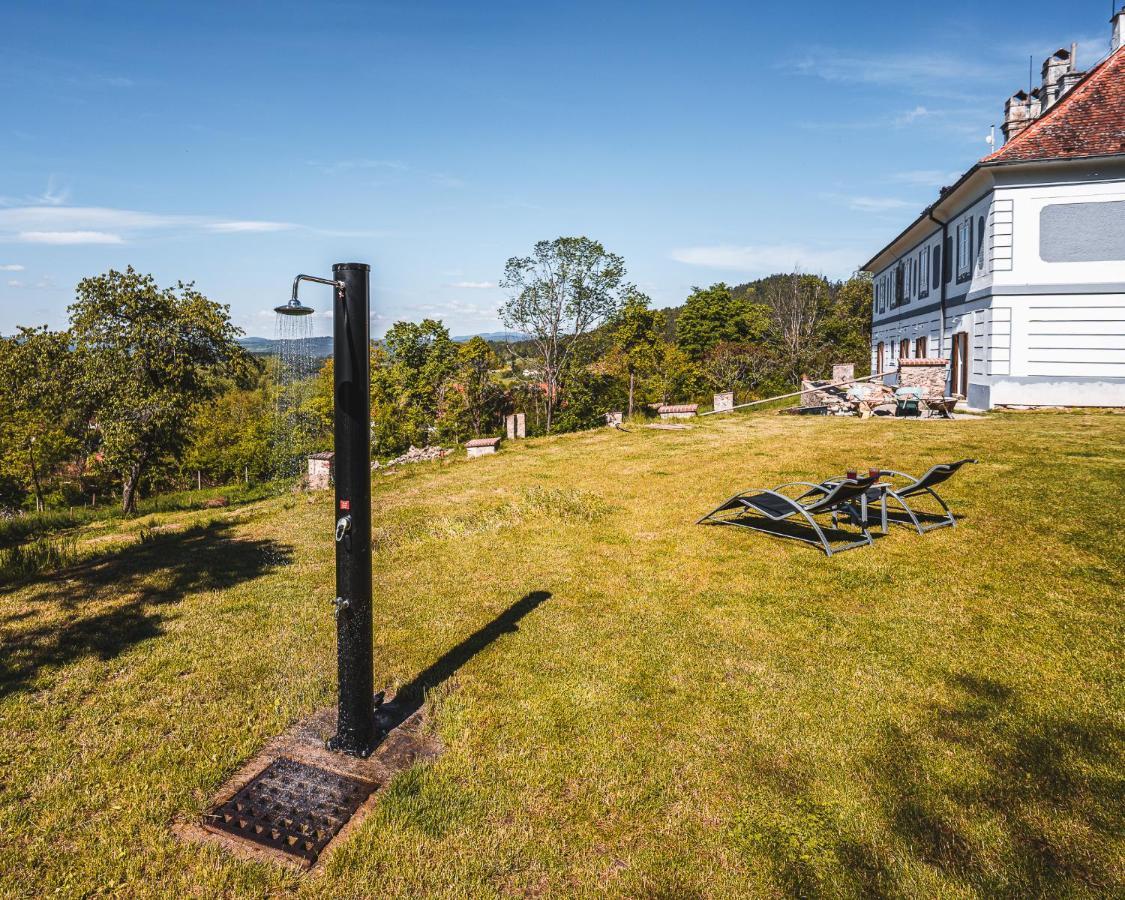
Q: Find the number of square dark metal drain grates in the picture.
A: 1